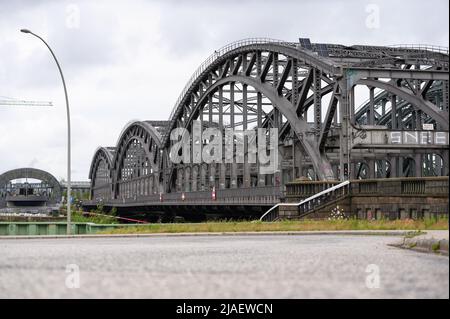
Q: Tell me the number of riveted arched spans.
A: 3